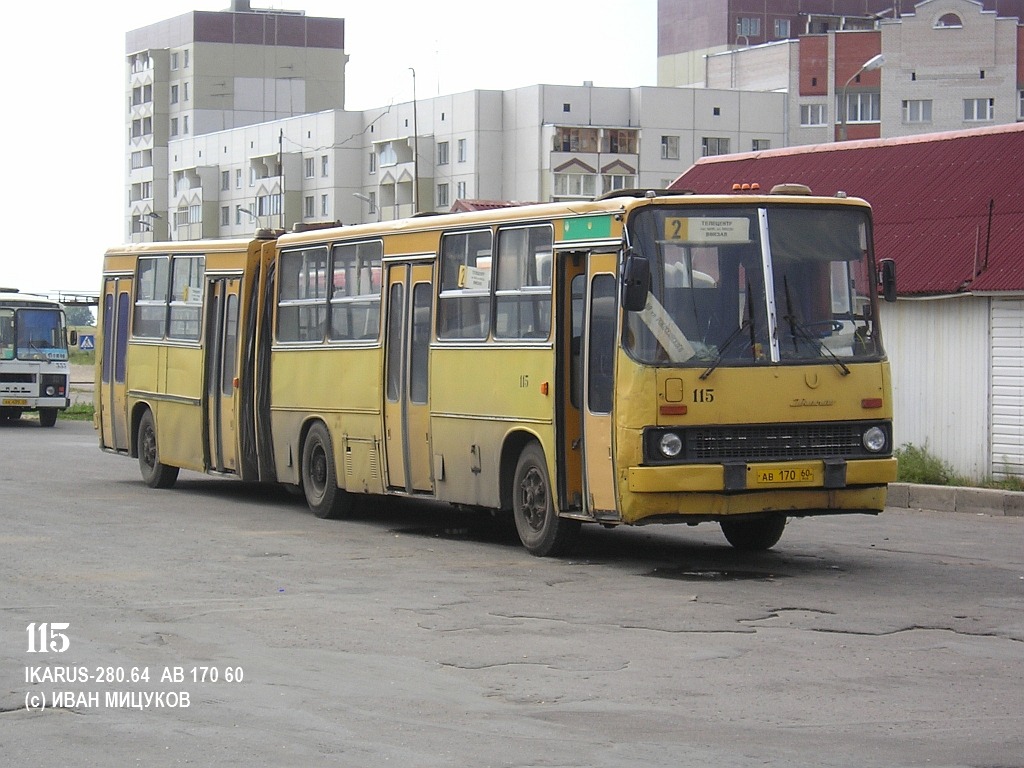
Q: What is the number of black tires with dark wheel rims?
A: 3